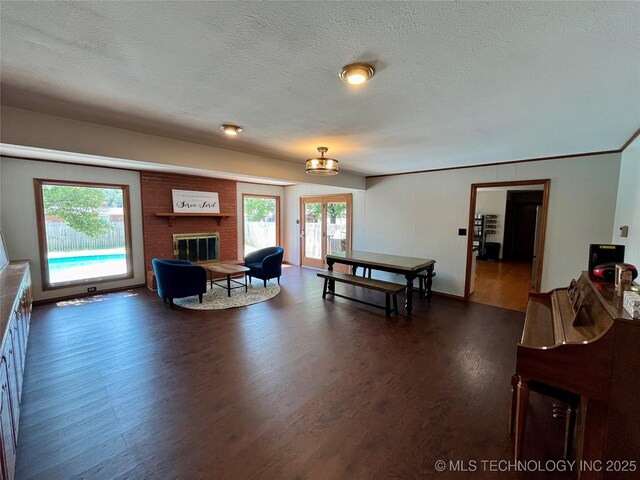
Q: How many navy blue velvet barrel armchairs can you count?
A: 2